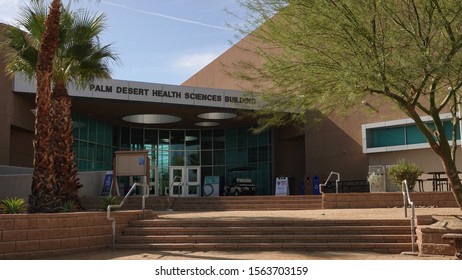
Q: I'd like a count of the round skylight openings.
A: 3